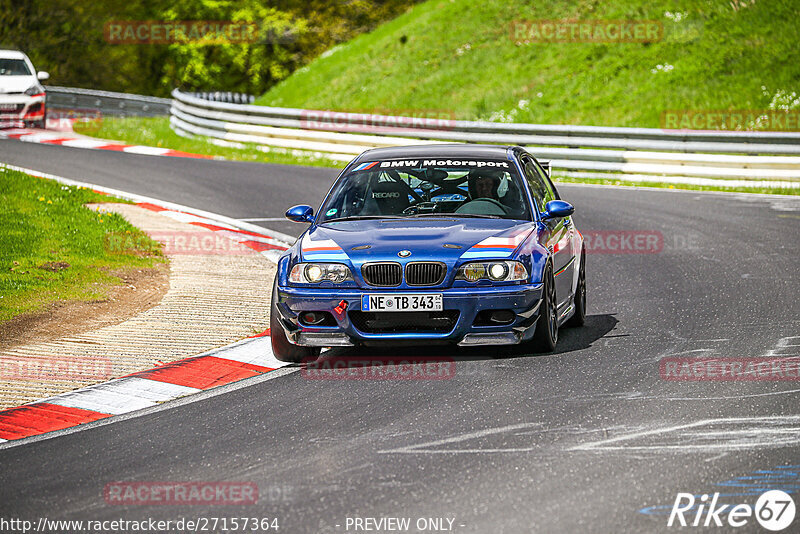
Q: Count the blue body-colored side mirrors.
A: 2